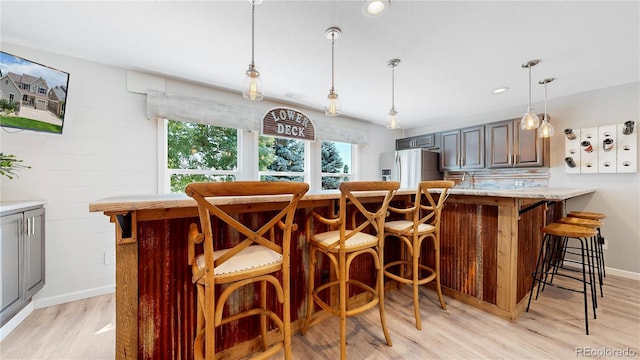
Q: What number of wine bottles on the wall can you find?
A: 5